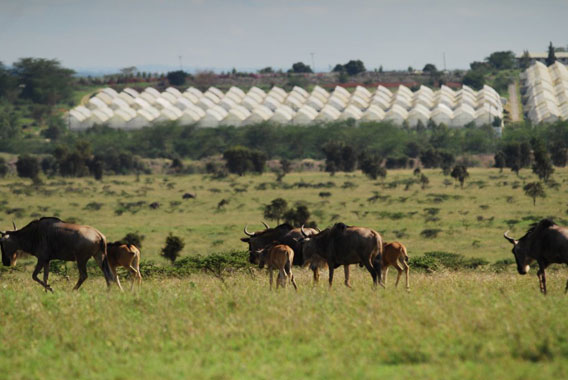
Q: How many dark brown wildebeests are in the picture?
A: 4